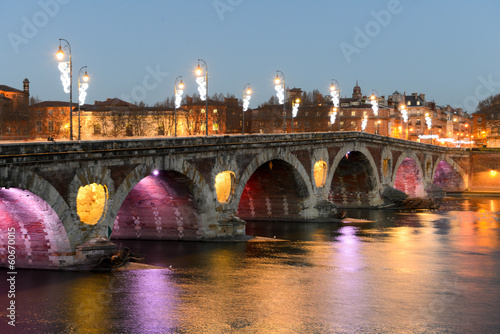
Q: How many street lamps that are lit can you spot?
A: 13